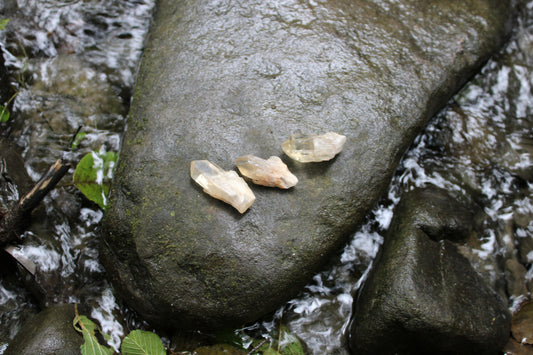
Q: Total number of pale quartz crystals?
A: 3